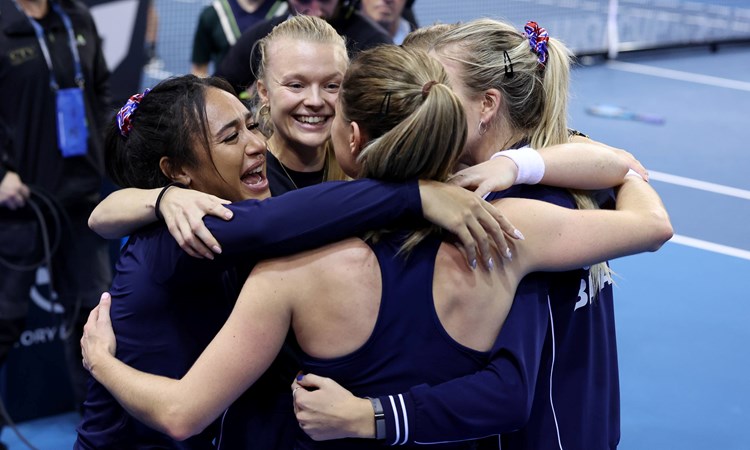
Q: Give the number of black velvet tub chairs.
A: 0